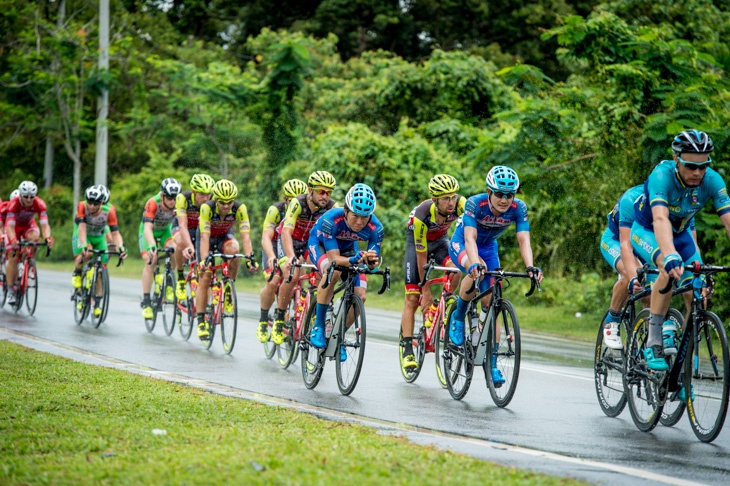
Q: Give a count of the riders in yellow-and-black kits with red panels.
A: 5